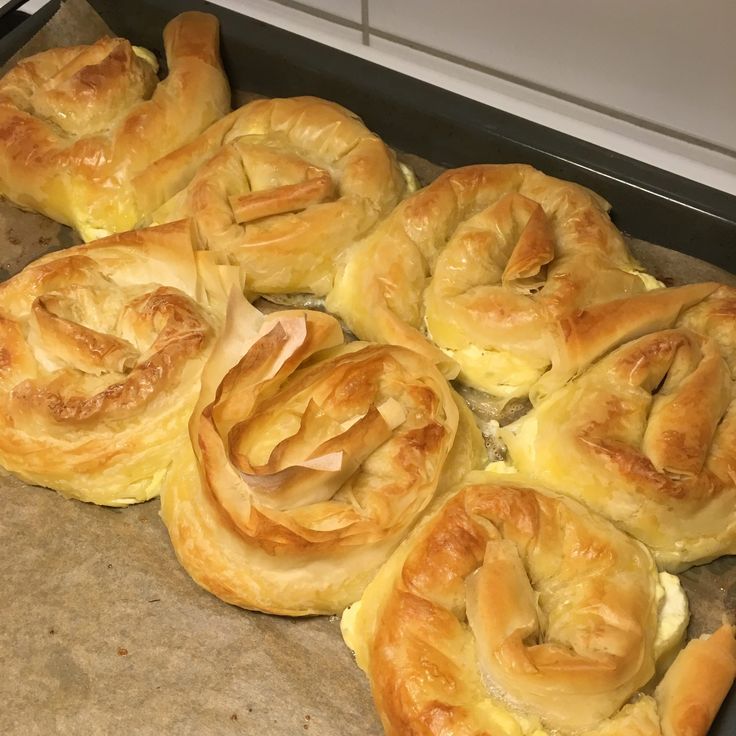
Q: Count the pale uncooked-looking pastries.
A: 0